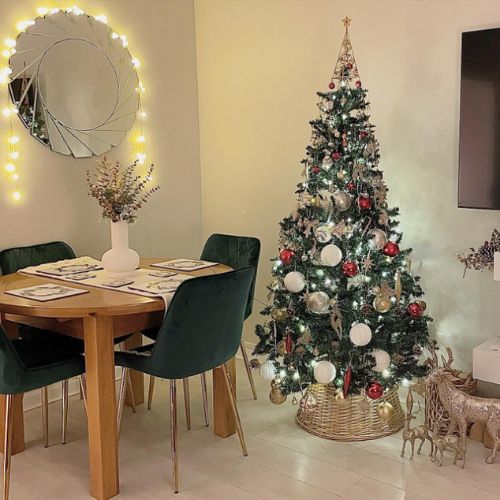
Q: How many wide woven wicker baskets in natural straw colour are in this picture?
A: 1